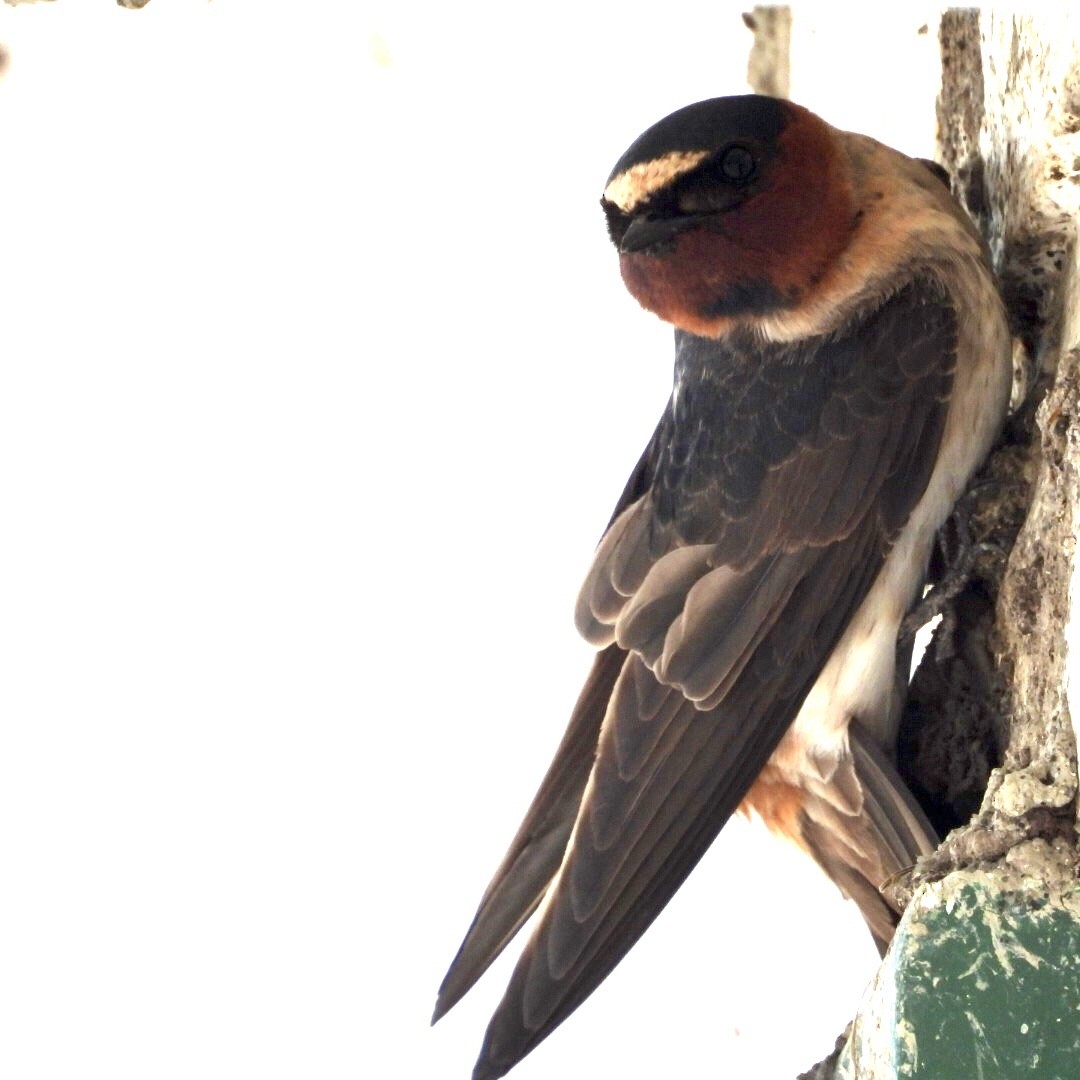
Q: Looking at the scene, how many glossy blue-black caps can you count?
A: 1